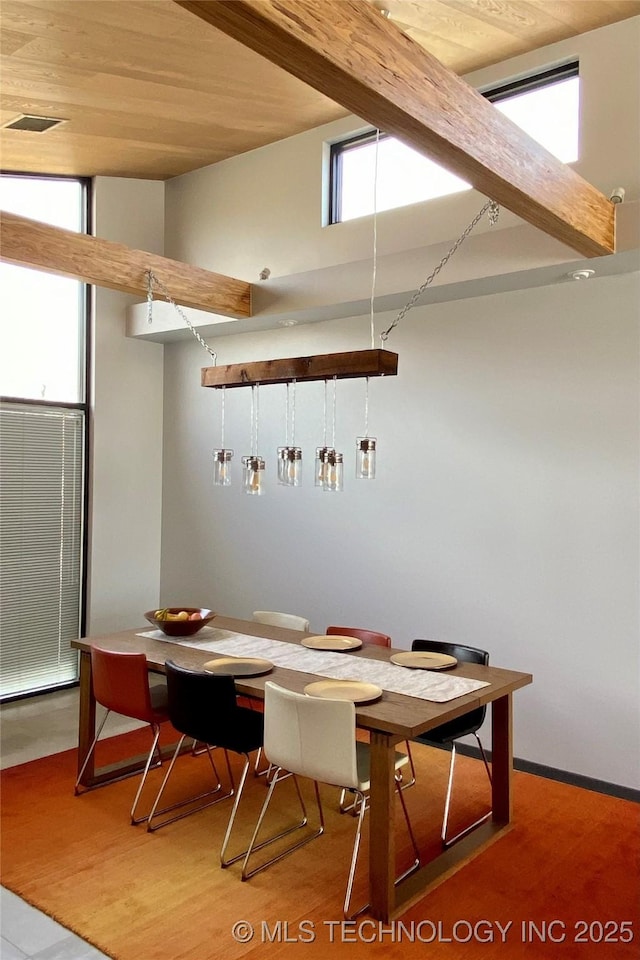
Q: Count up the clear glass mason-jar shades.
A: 8